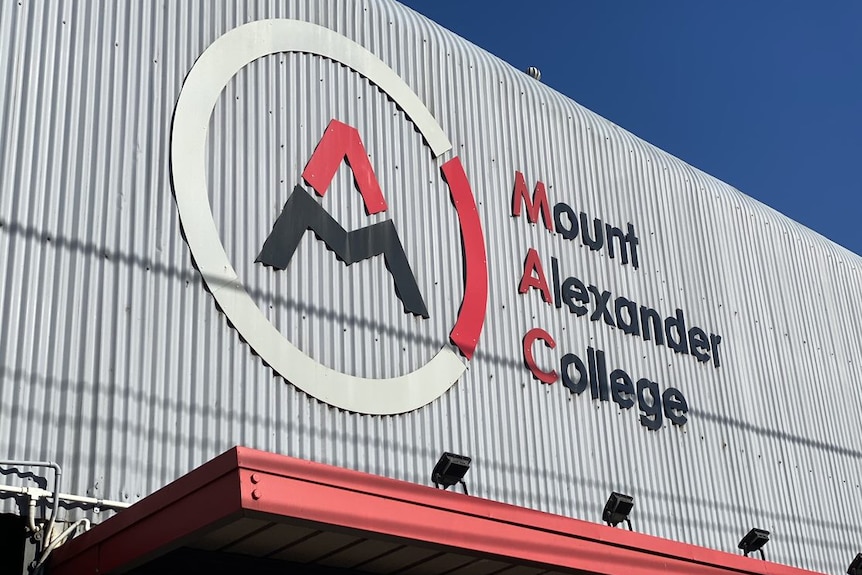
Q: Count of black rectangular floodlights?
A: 4